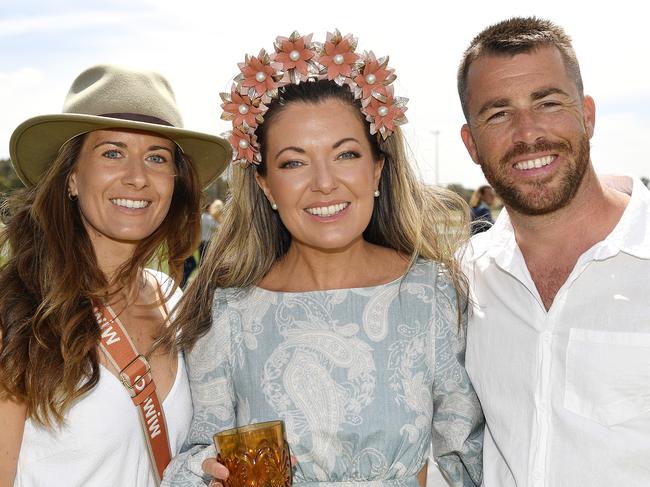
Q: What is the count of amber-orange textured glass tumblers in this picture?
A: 1